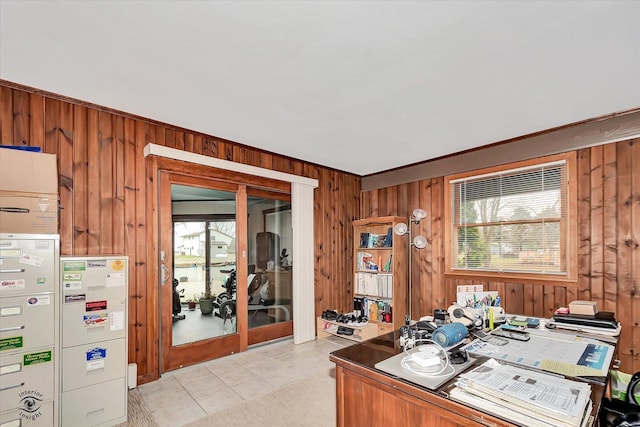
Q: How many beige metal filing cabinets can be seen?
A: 2